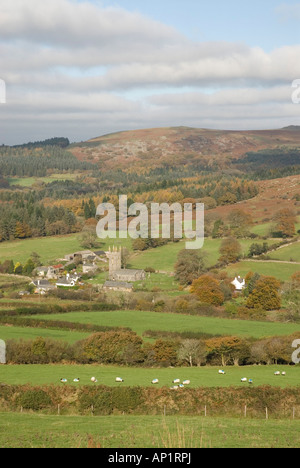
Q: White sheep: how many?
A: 14